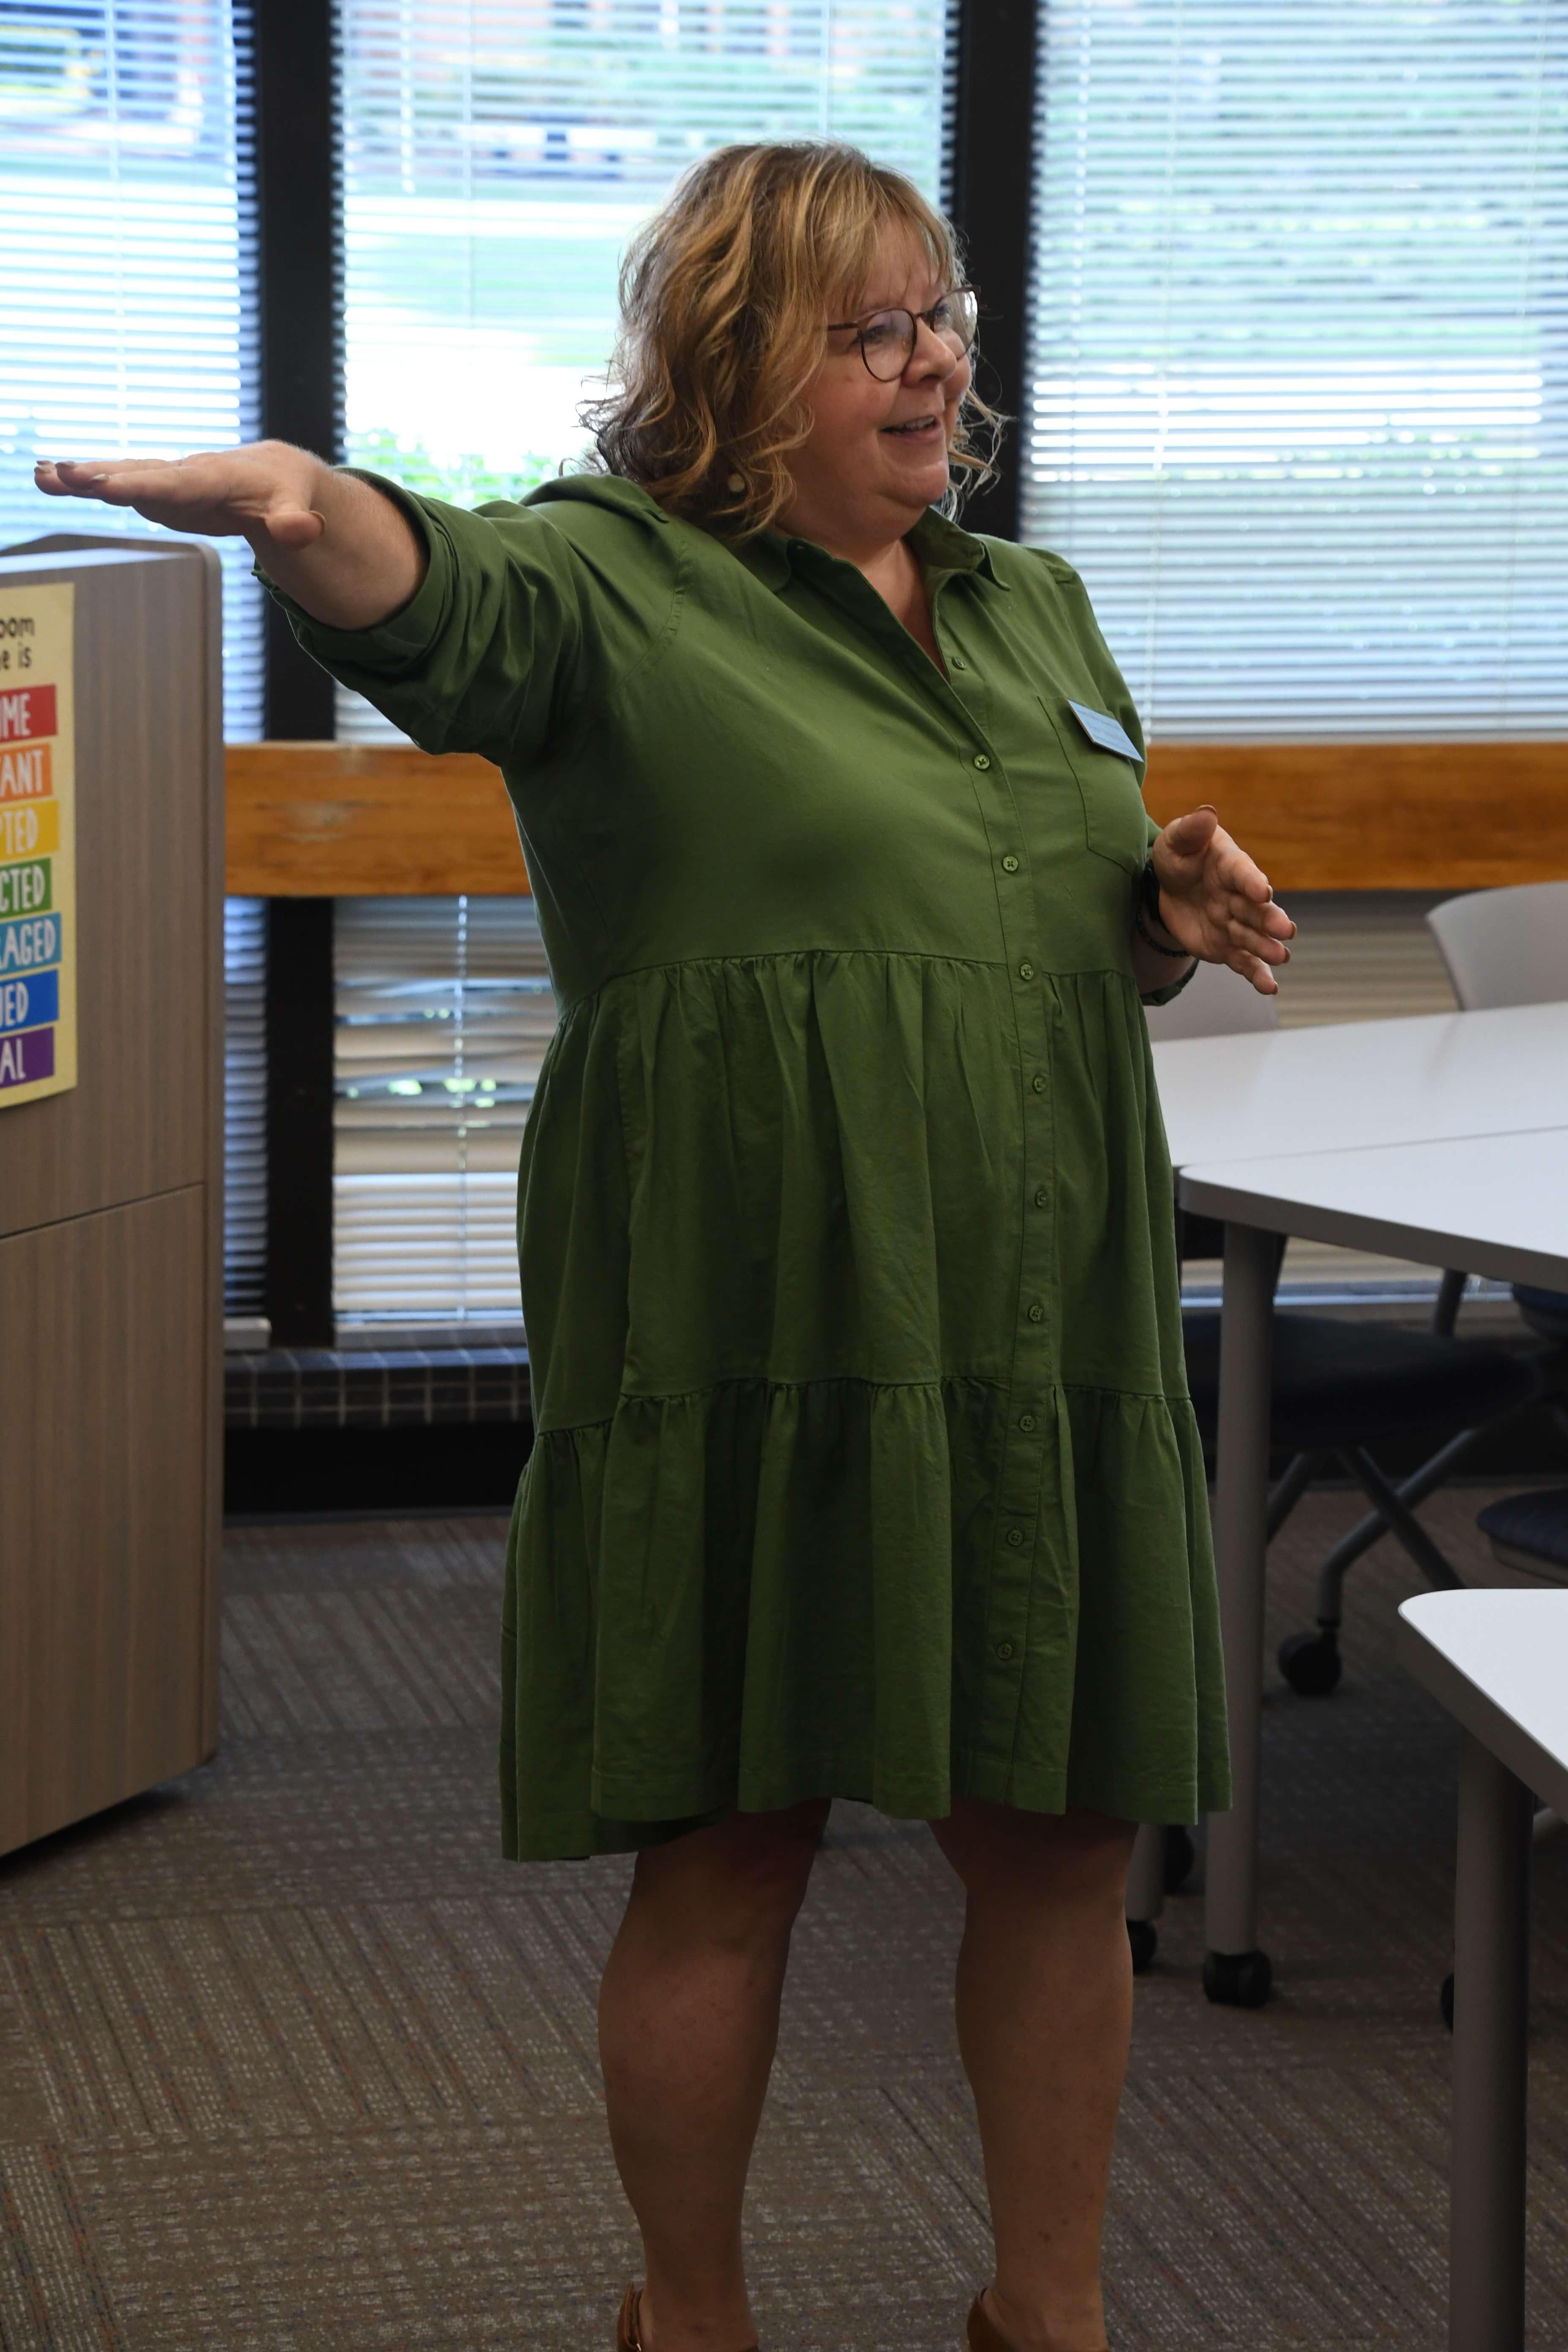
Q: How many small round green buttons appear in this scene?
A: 10